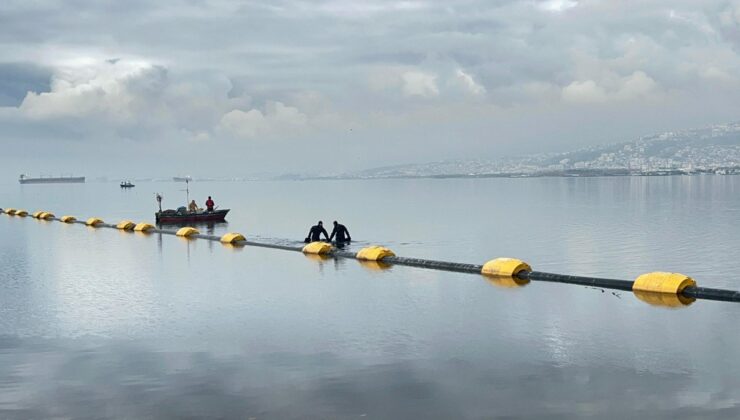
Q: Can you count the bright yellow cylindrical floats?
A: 14